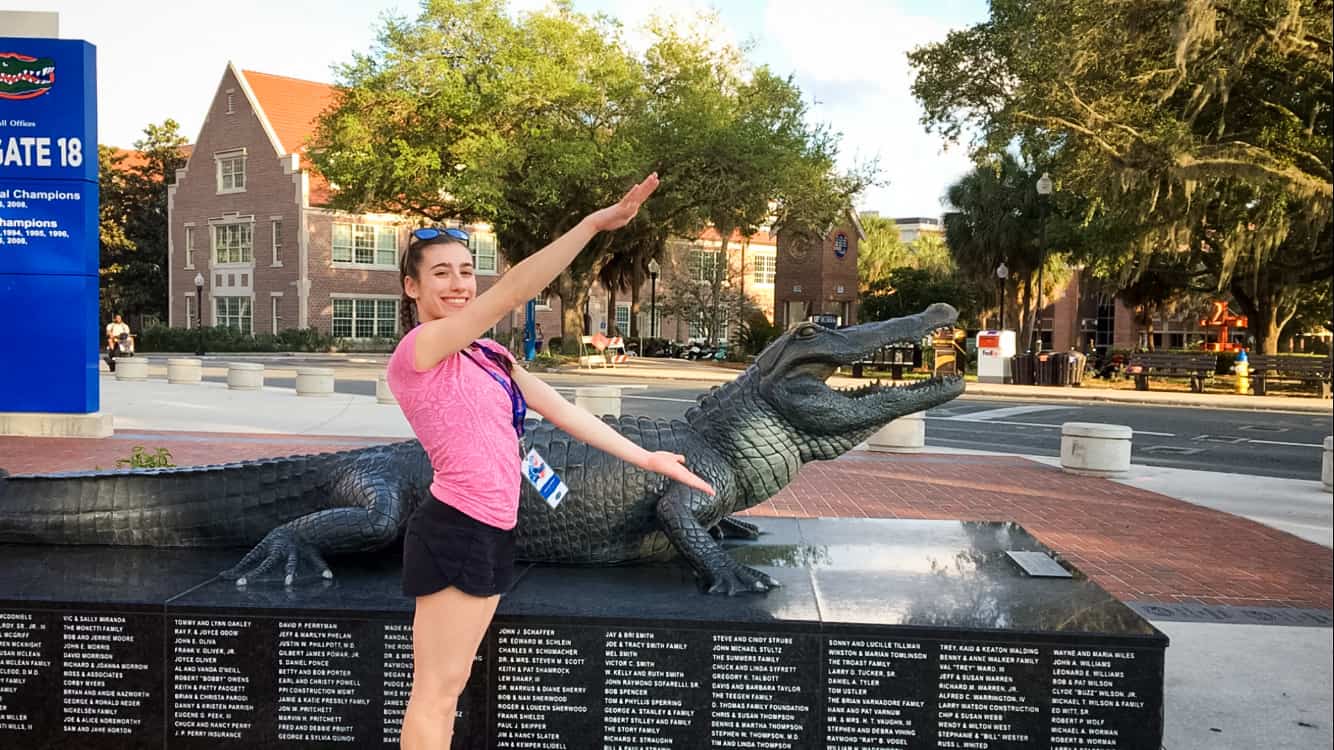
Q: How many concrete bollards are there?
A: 9